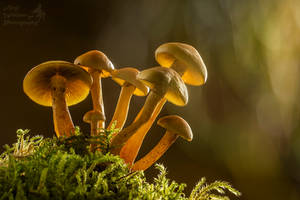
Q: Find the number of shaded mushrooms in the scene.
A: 7